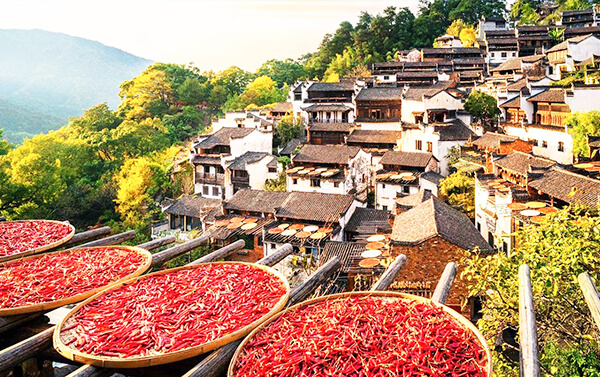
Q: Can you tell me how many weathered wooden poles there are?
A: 11